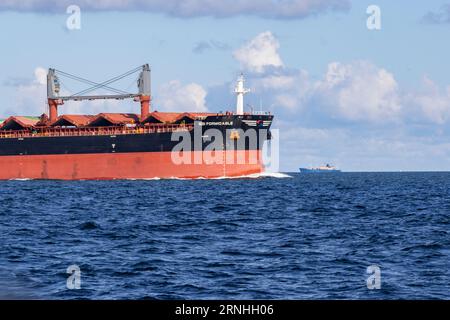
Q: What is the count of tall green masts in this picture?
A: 0